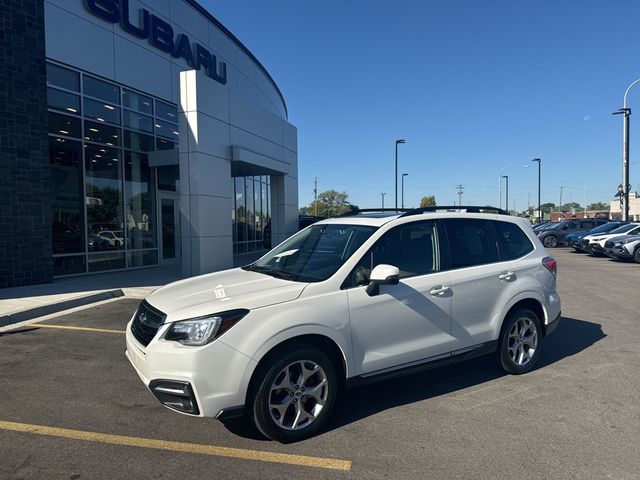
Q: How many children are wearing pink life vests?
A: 0